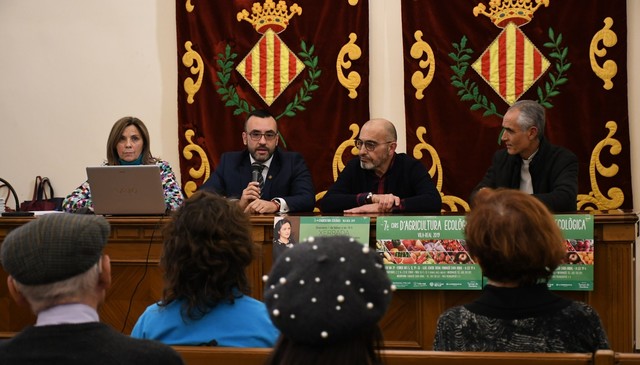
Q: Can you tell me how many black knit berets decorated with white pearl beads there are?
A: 1